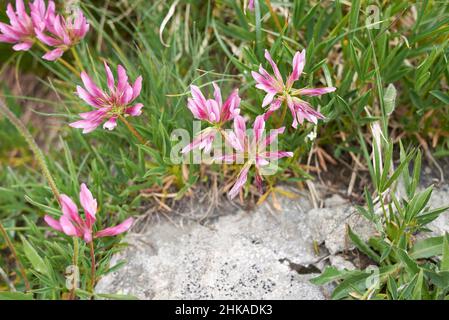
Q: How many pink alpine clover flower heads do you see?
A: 7